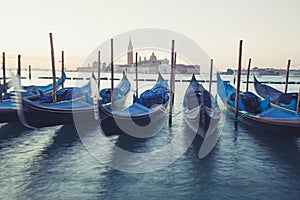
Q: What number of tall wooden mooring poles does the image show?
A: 13